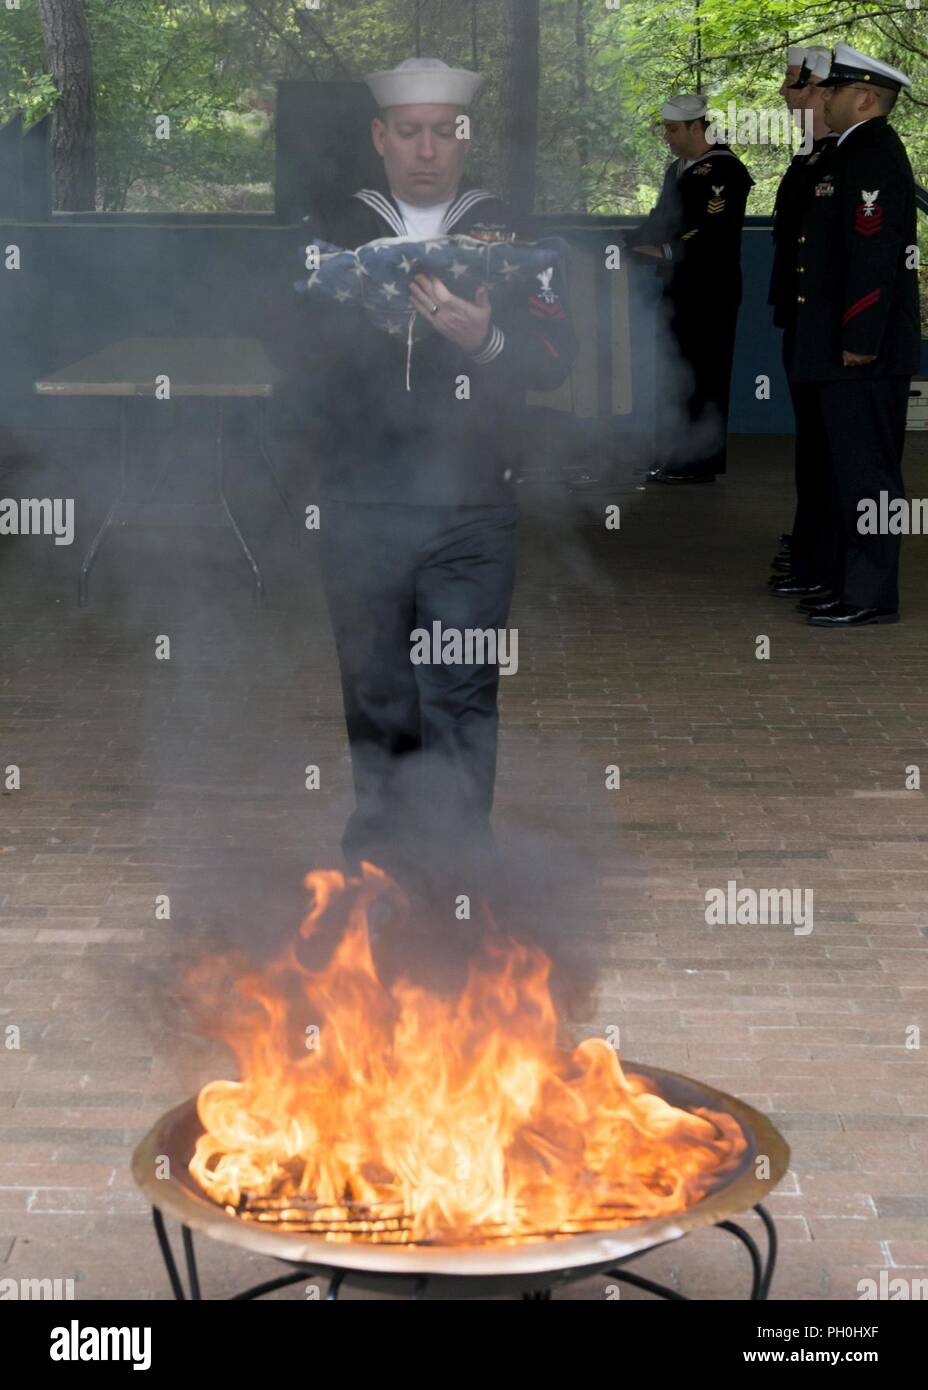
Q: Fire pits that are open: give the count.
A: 1